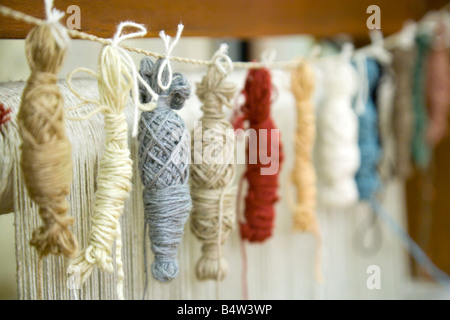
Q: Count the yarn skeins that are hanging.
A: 12